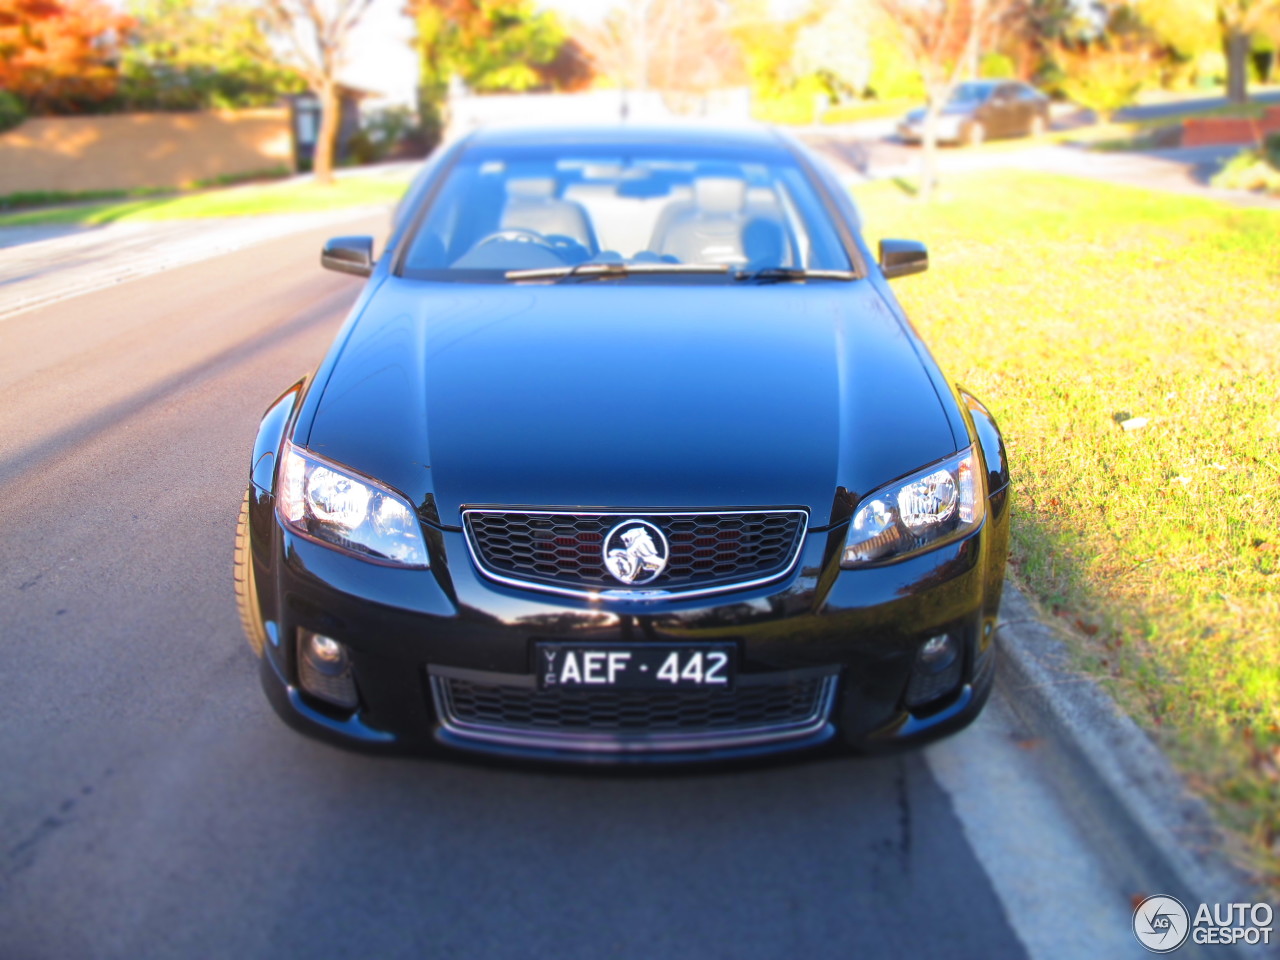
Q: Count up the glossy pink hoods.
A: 0